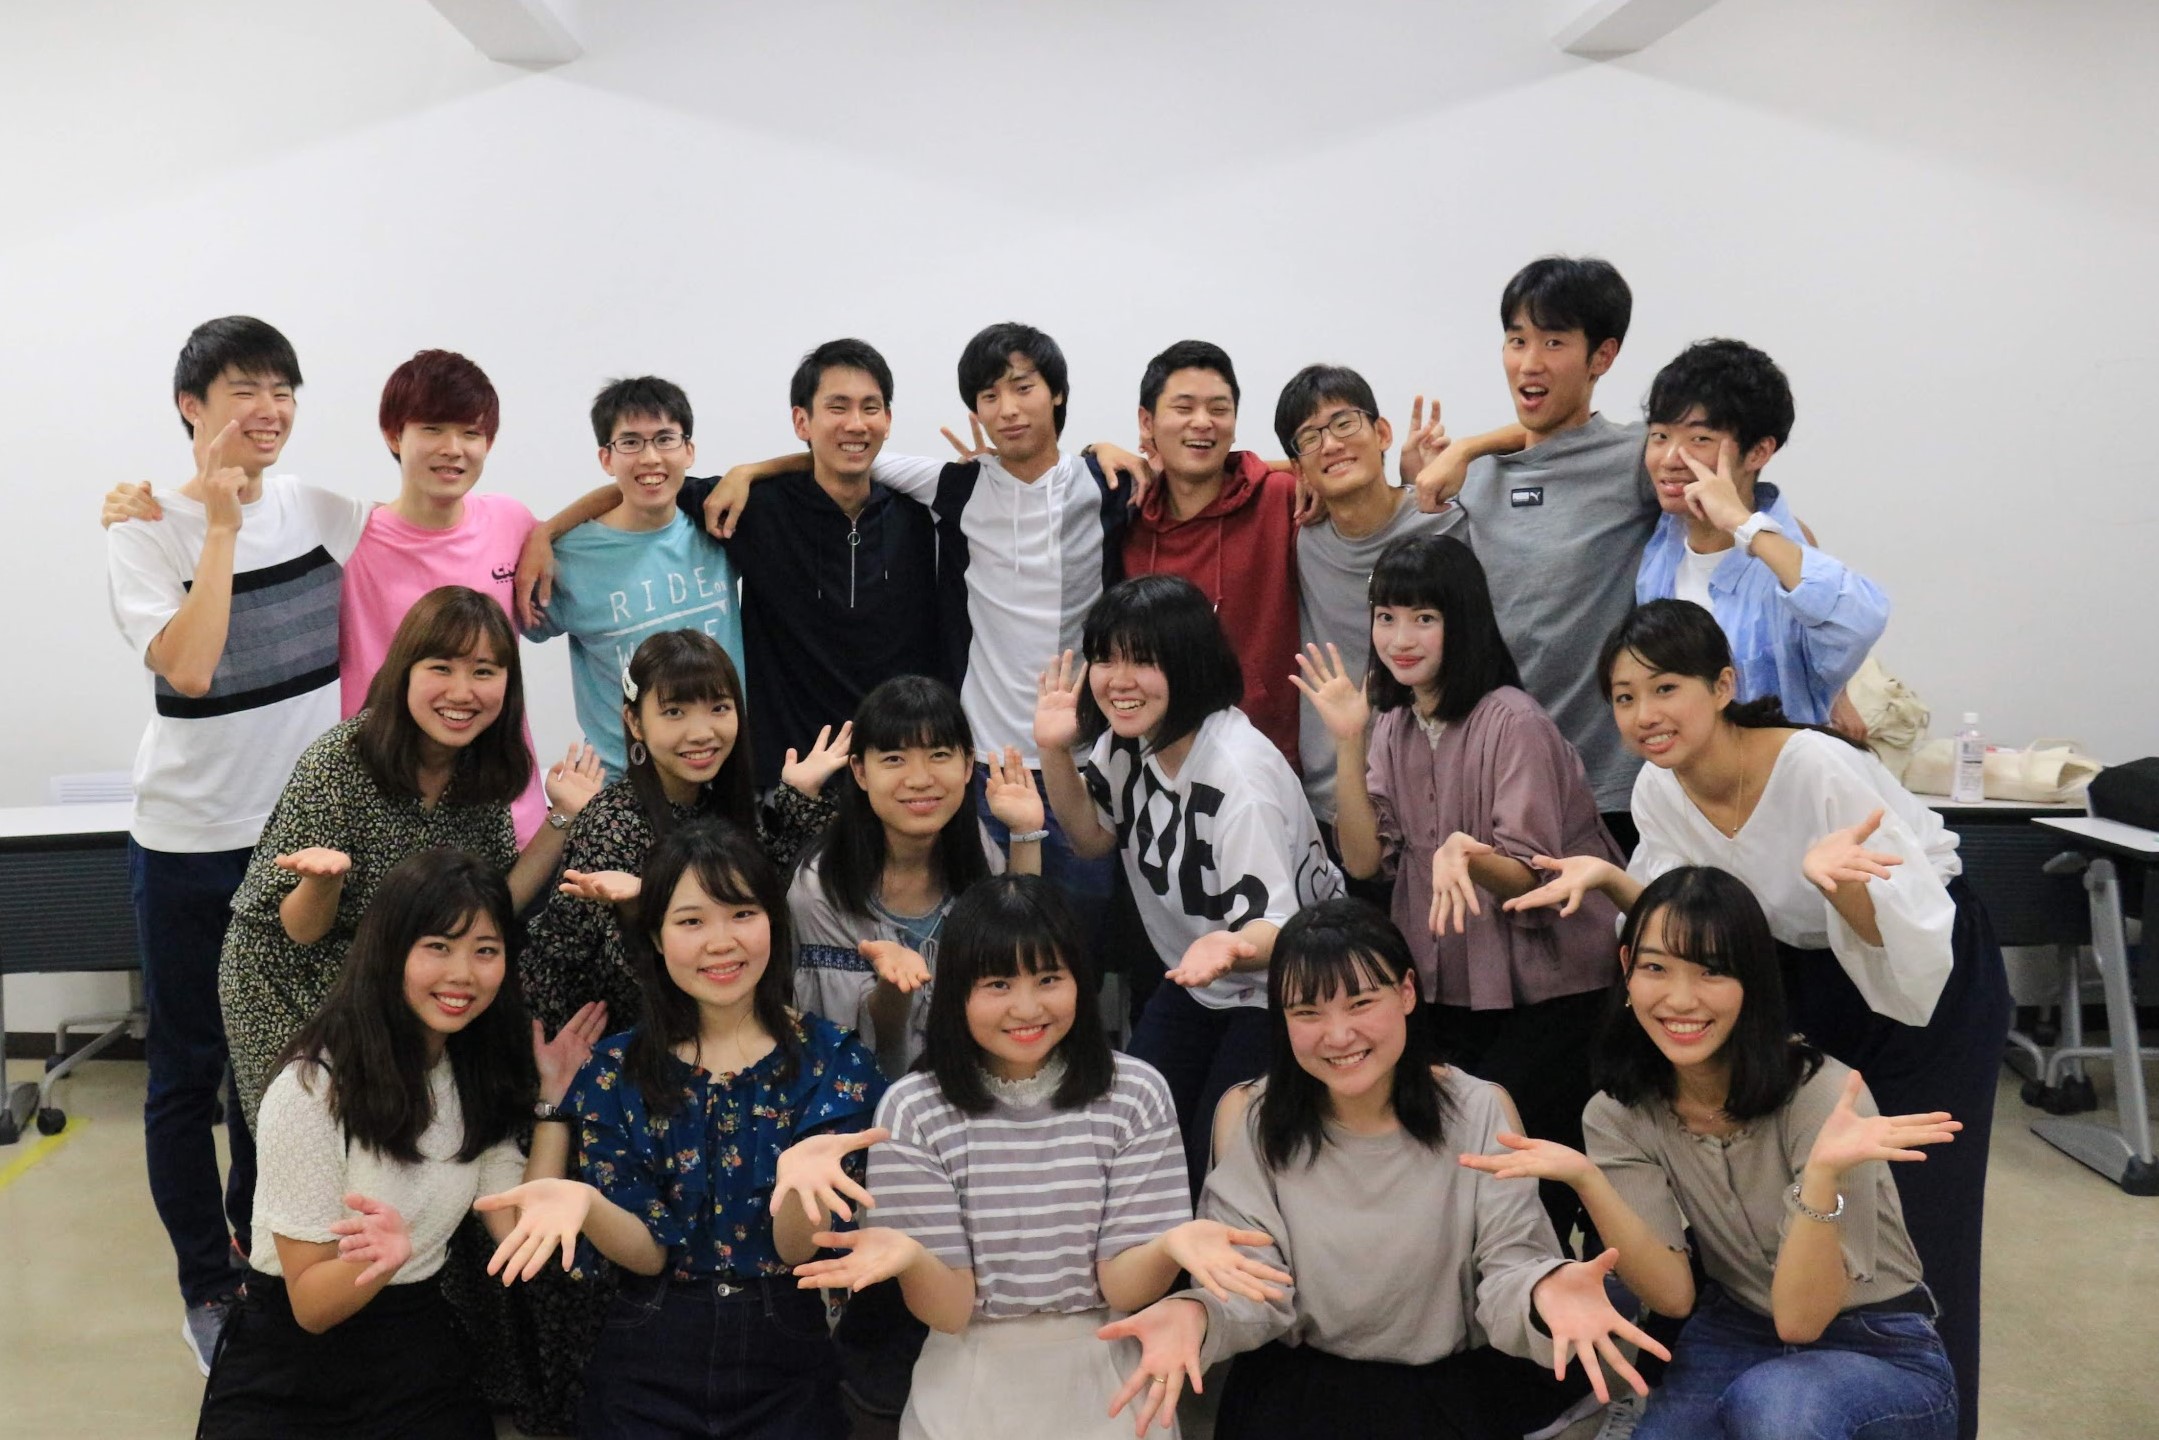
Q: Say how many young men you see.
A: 9